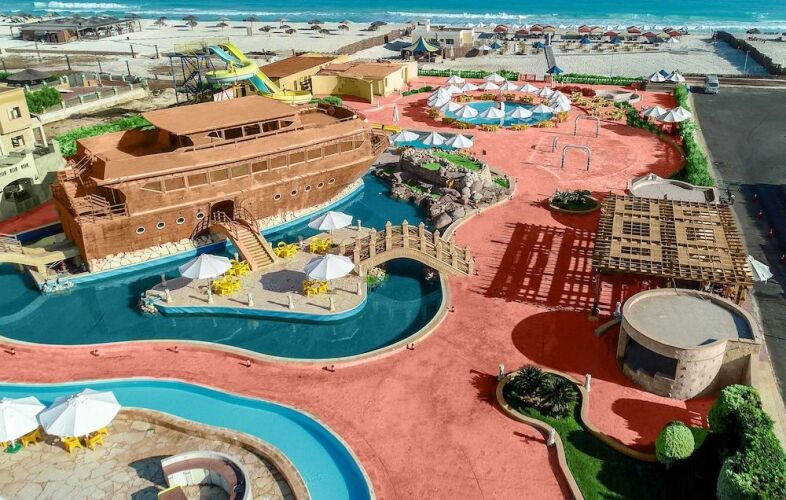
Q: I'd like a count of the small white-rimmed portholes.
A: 9